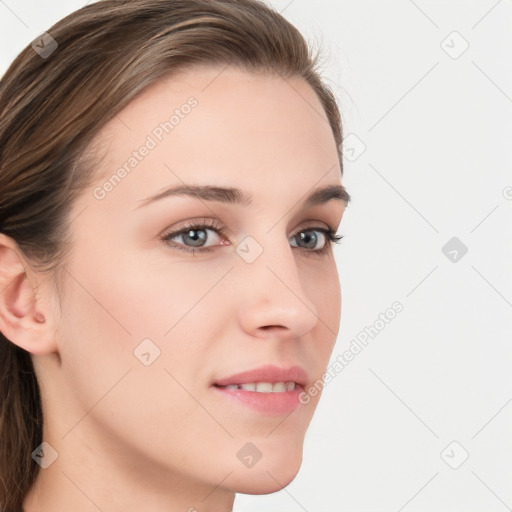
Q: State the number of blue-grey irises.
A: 2